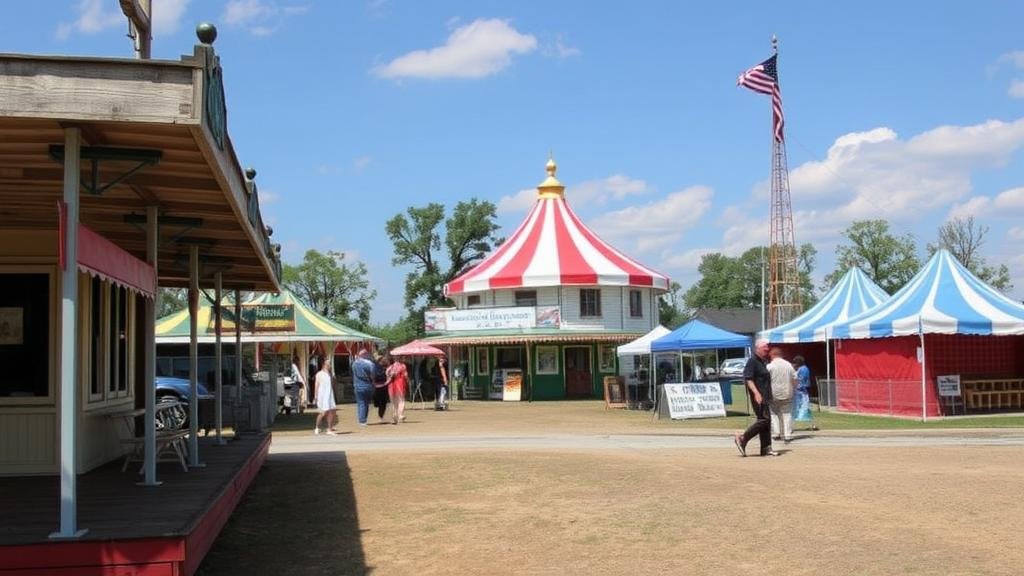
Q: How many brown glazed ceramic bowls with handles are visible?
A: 0